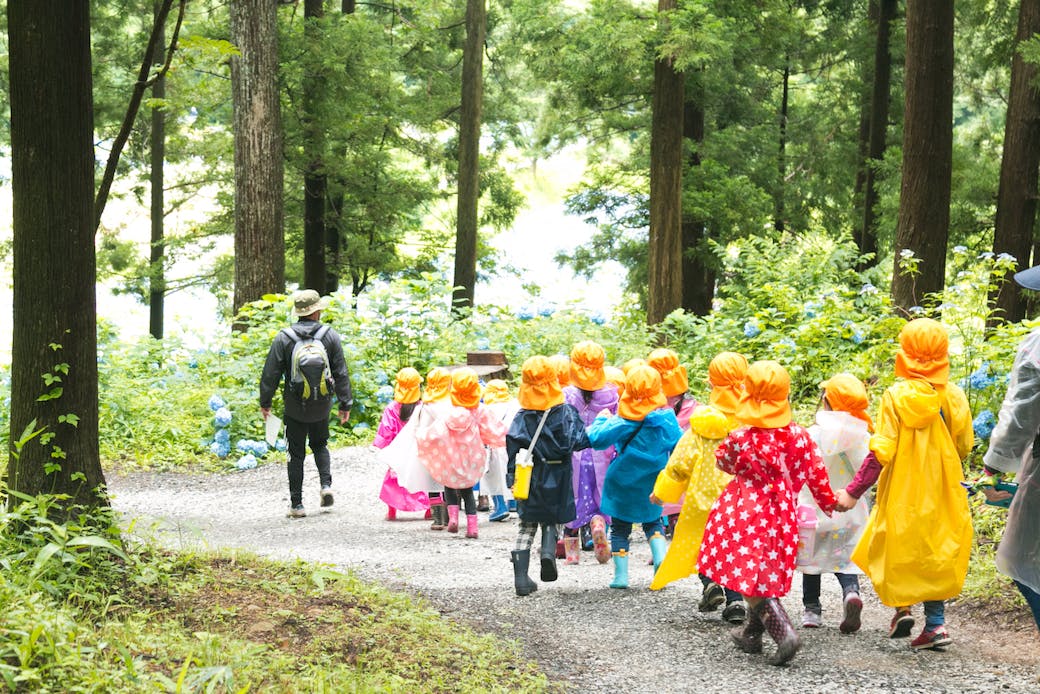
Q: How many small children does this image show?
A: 15